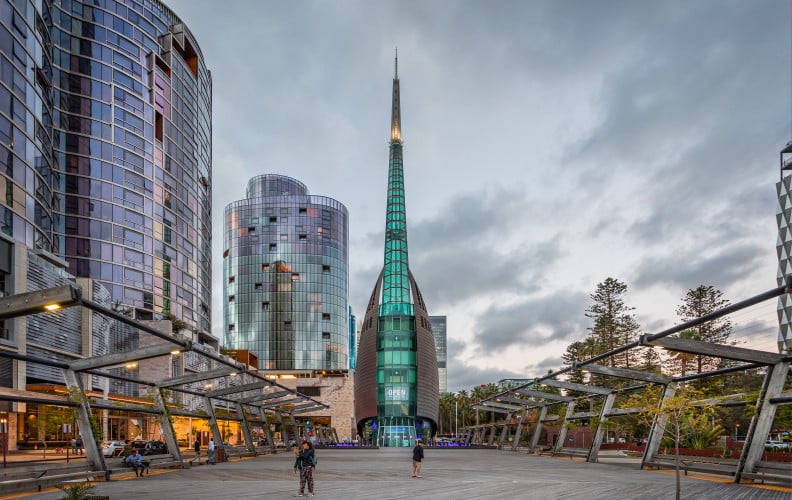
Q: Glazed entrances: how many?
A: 1